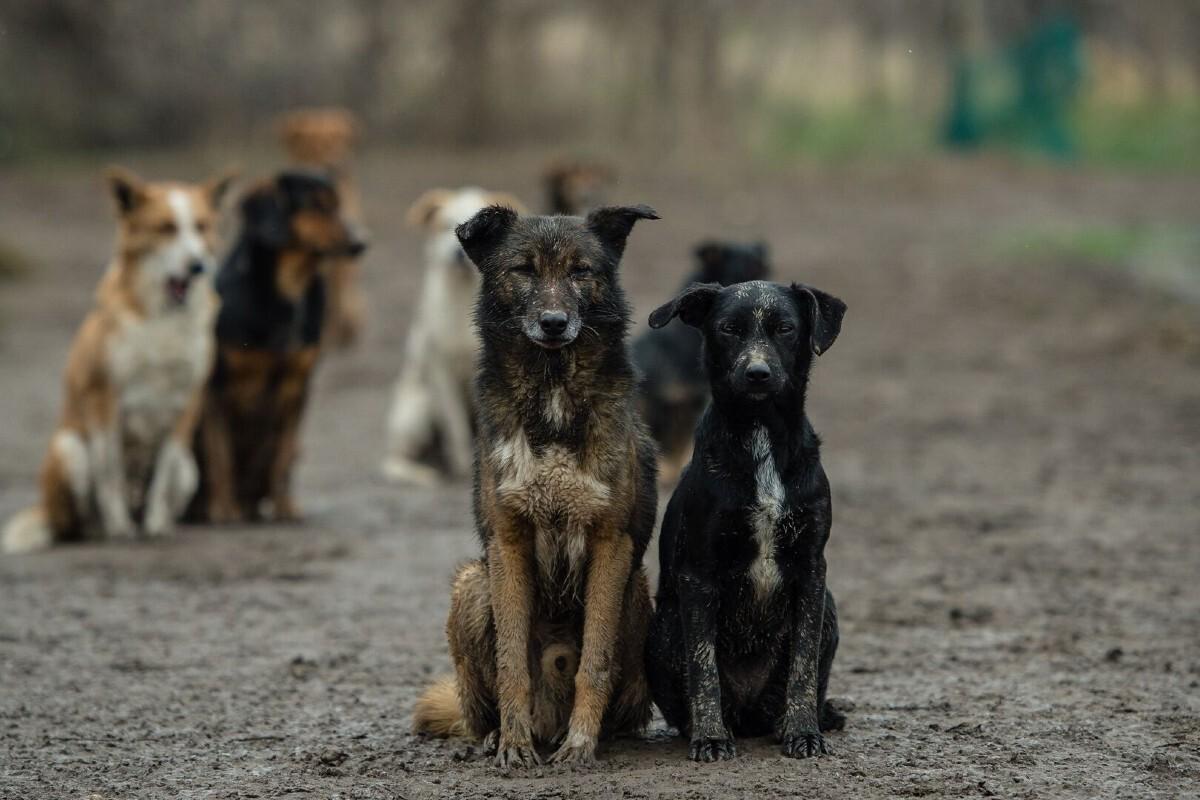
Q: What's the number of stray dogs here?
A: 8